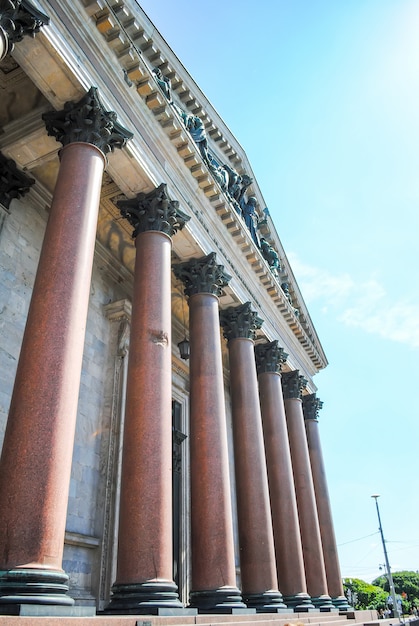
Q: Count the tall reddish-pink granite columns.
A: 7